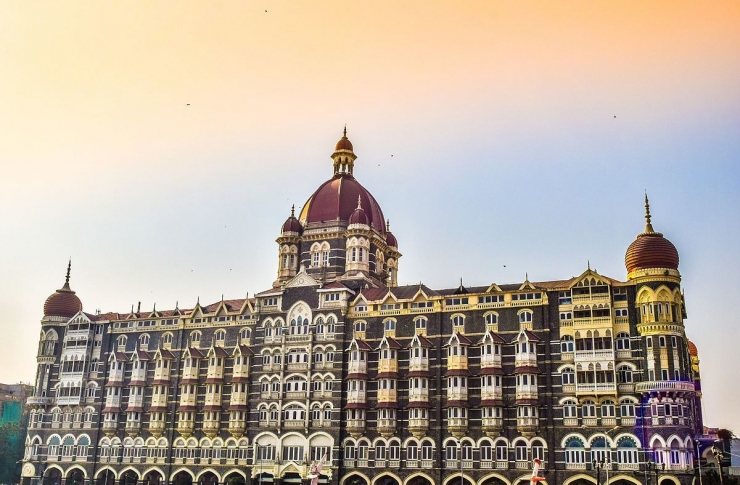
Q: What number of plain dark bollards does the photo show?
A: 0